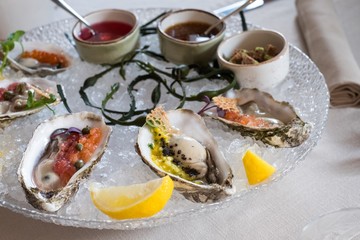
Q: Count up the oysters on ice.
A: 5